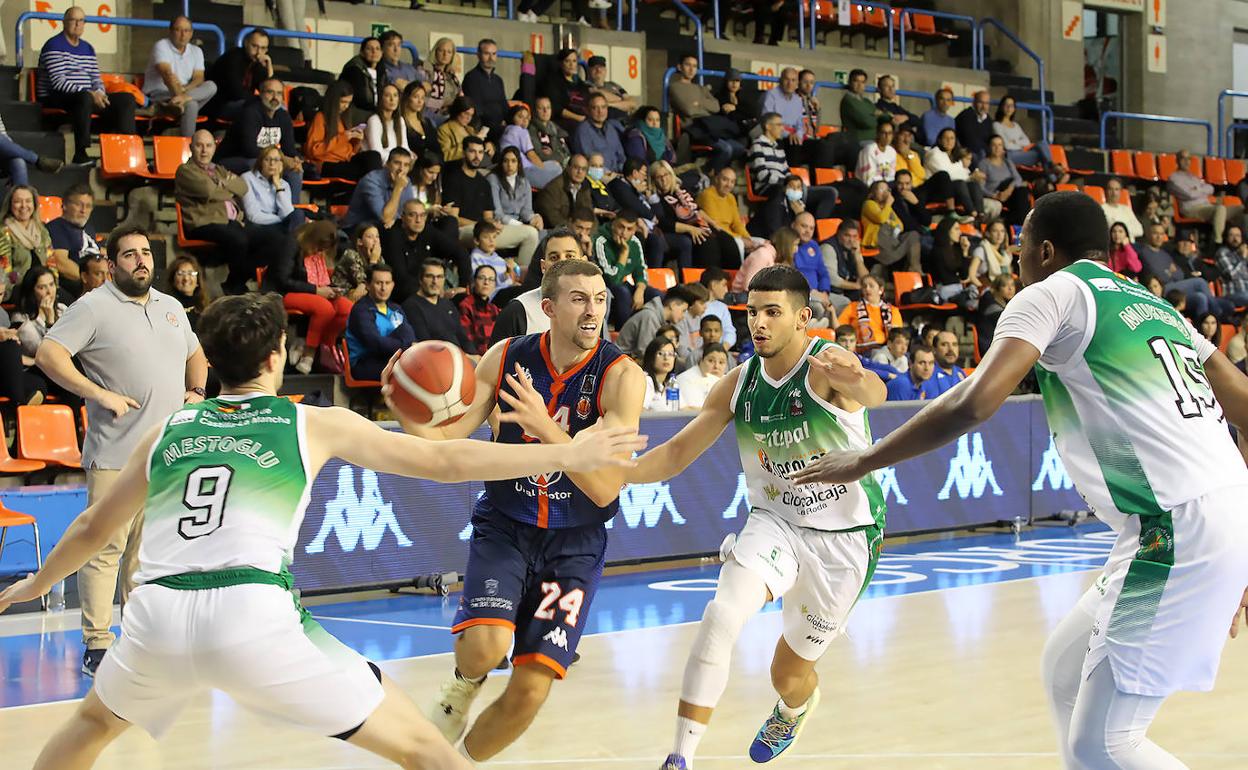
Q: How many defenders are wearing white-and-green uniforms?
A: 3